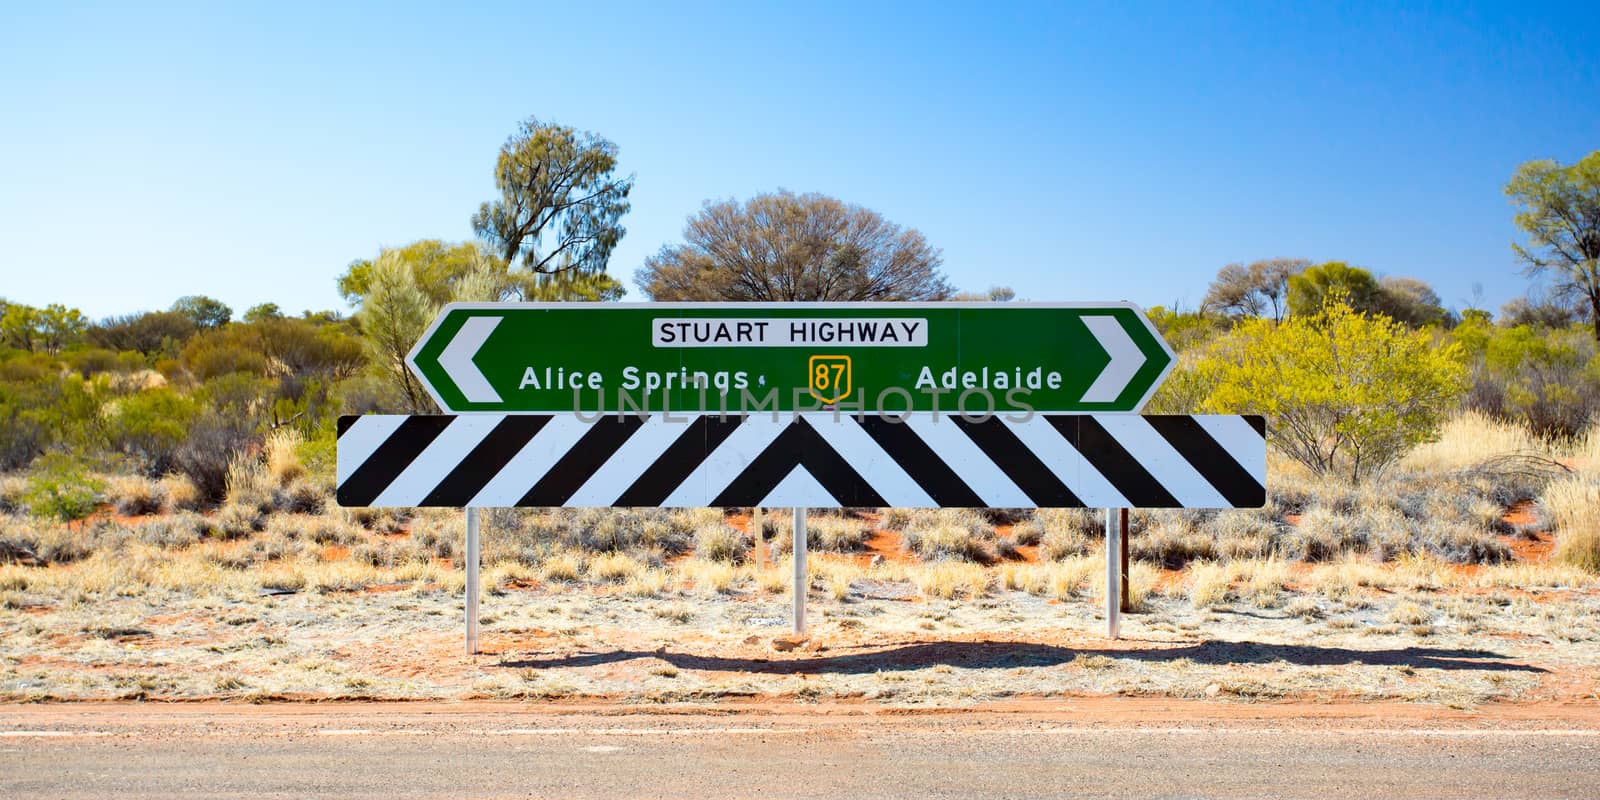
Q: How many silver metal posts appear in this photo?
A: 3